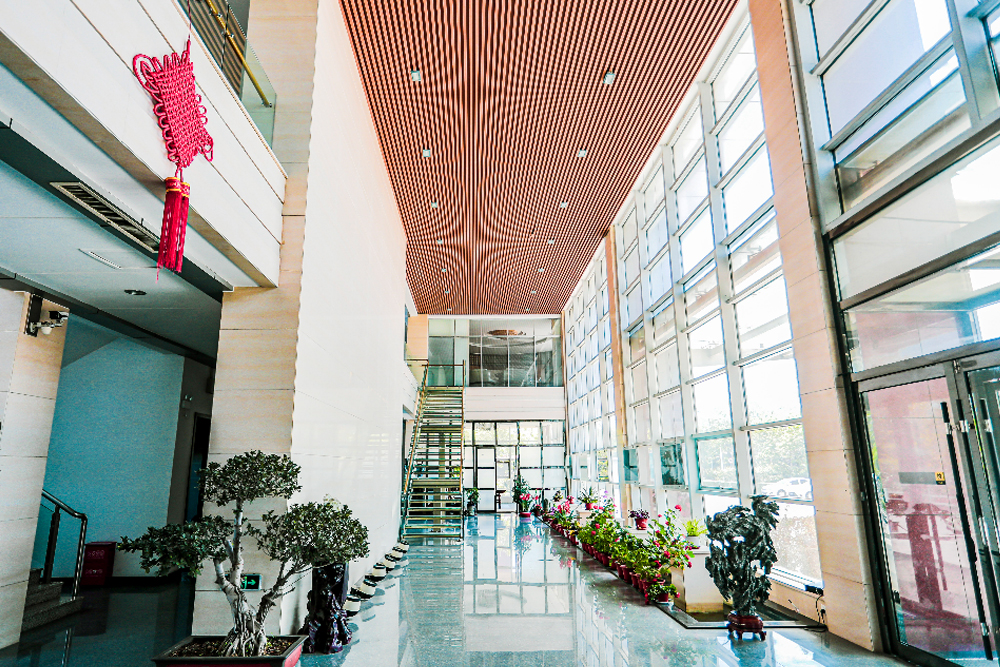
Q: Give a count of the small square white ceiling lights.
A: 14